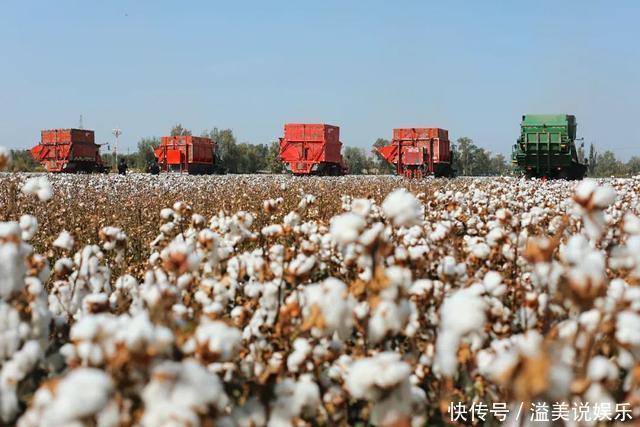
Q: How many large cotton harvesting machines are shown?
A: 5